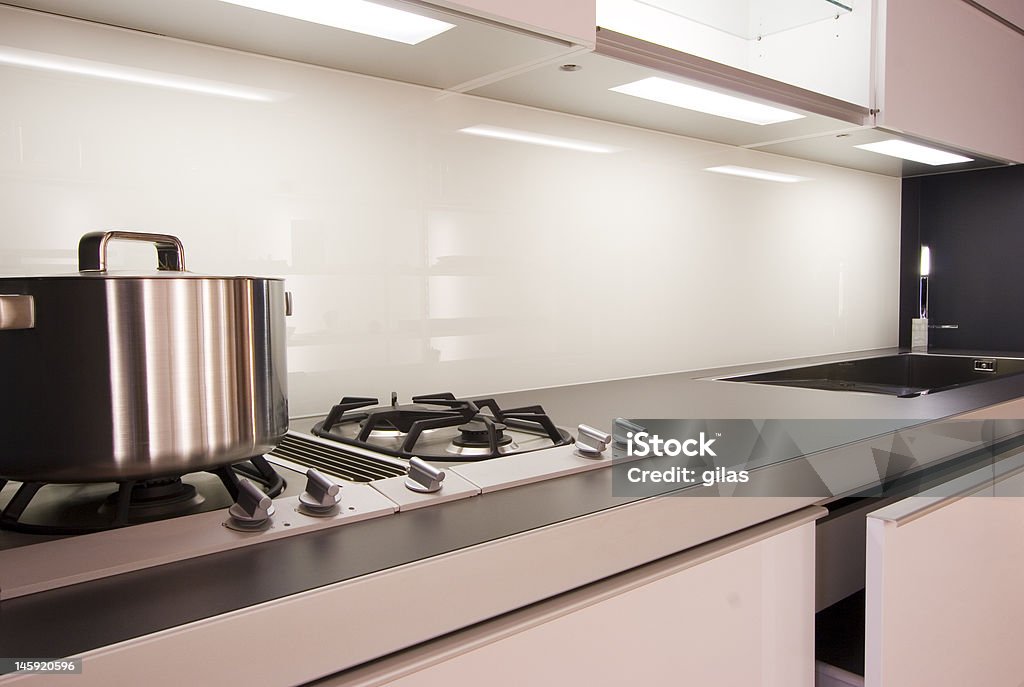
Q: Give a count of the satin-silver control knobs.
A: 5